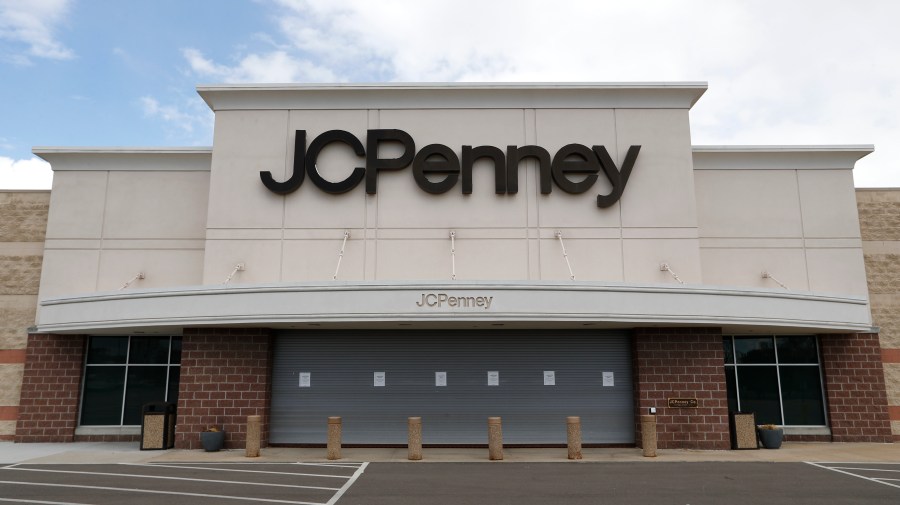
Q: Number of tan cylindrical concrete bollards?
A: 6